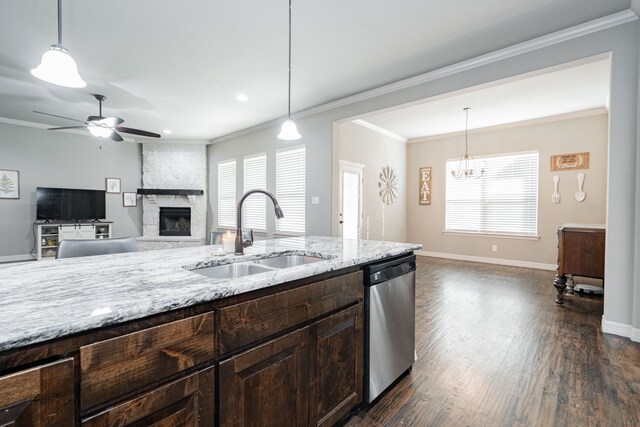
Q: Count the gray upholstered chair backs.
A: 2